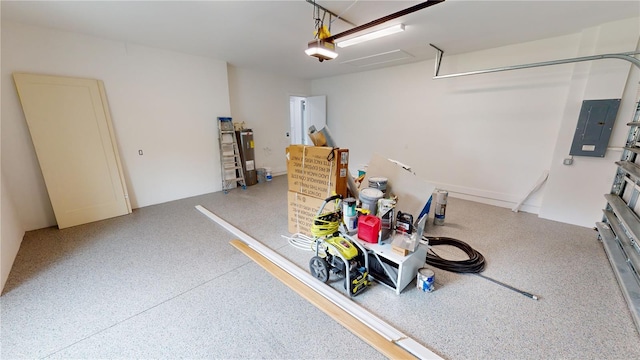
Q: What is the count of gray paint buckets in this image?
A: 2